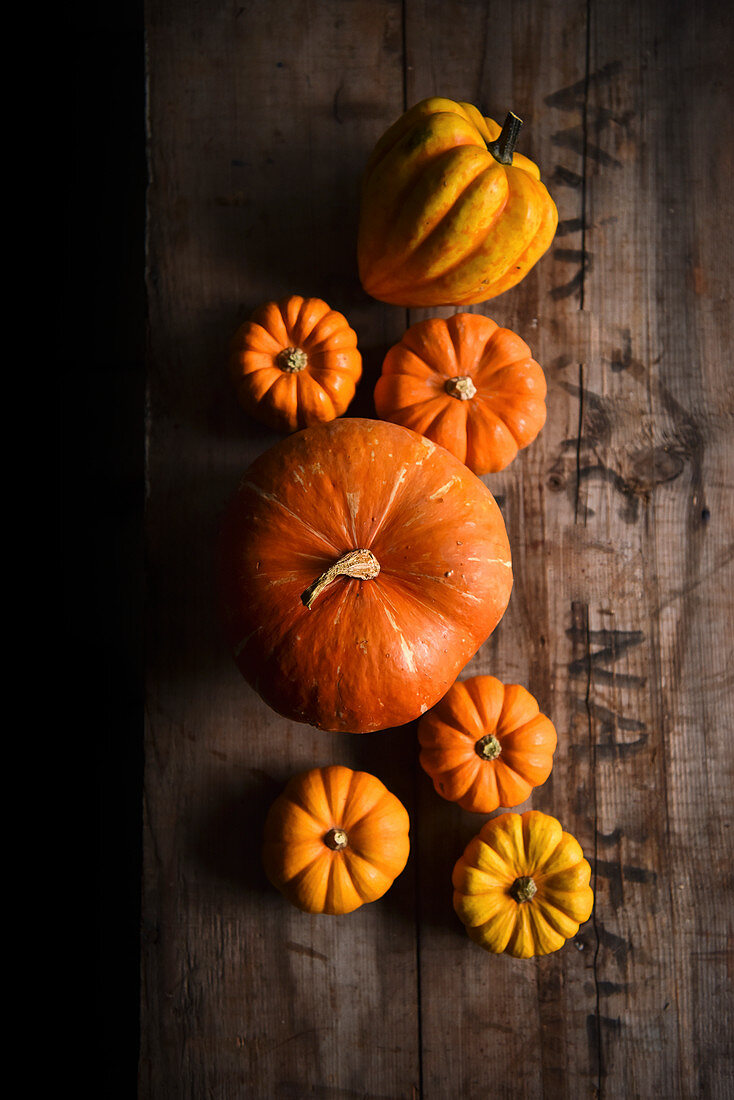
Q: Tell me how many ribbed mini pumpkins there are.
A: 5